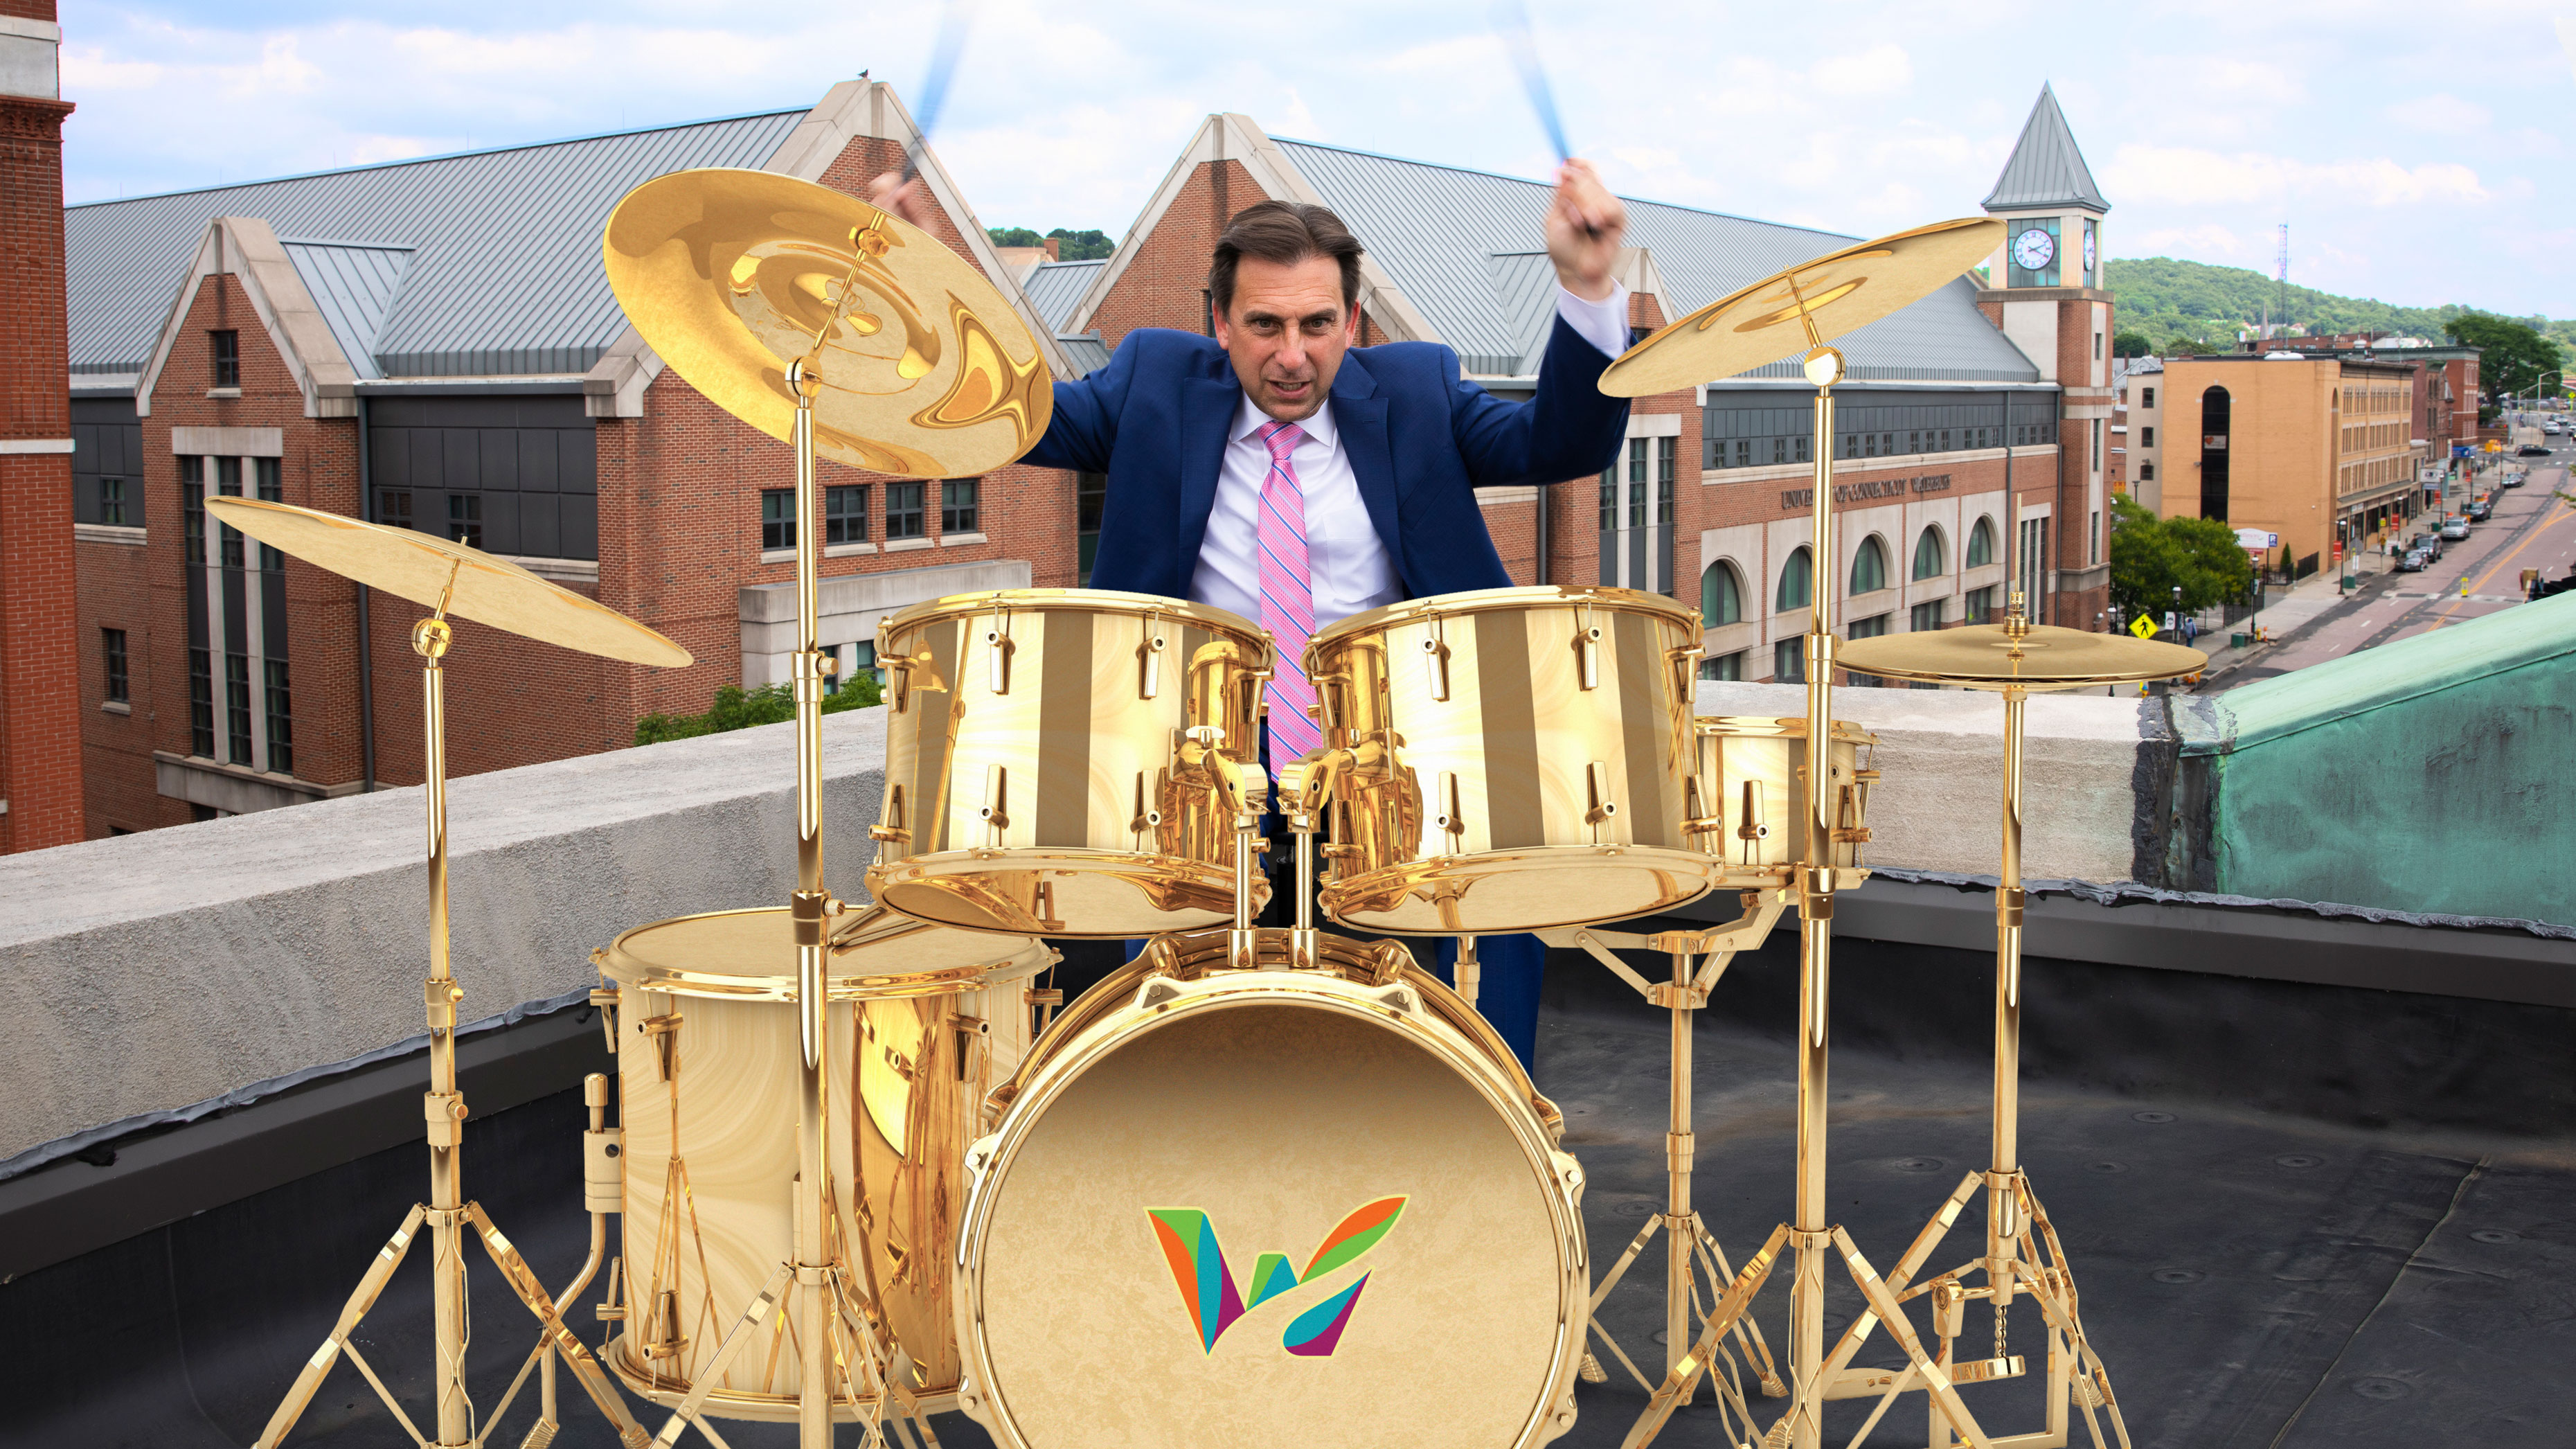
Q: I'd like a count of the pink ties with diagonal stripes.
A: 1